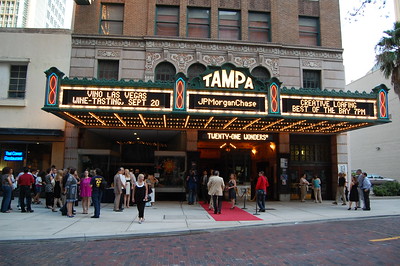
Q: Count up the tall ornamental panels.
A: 4